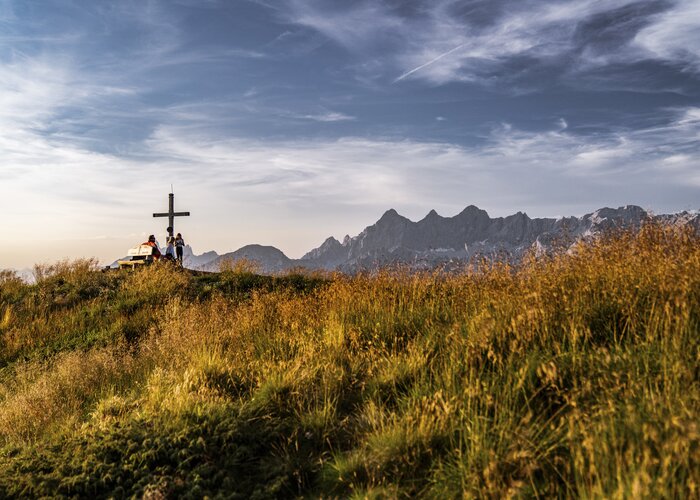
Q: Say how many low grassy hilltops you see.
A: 1